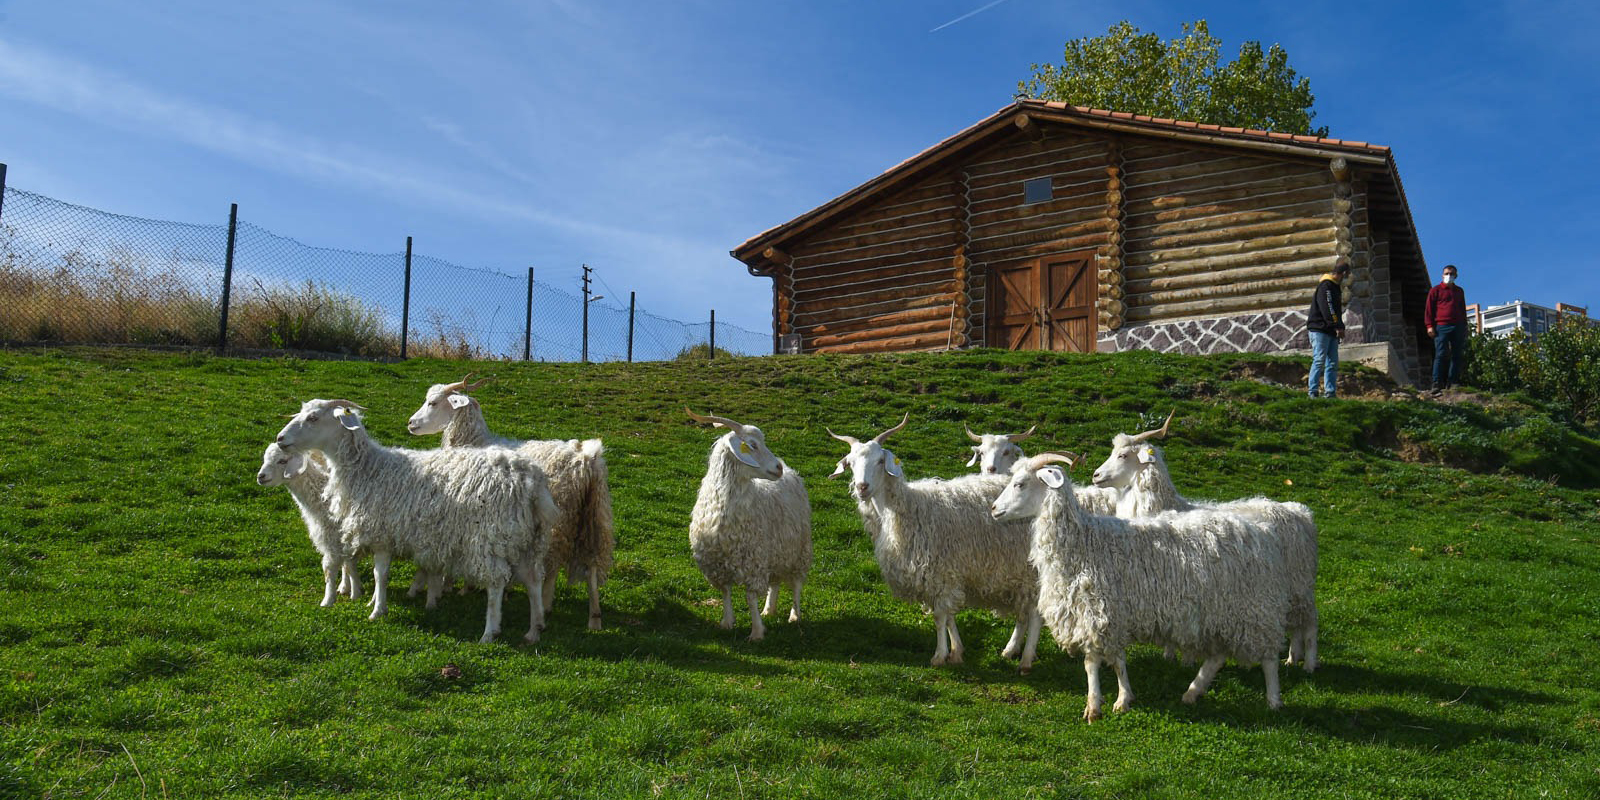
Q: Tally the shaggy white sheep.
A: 8